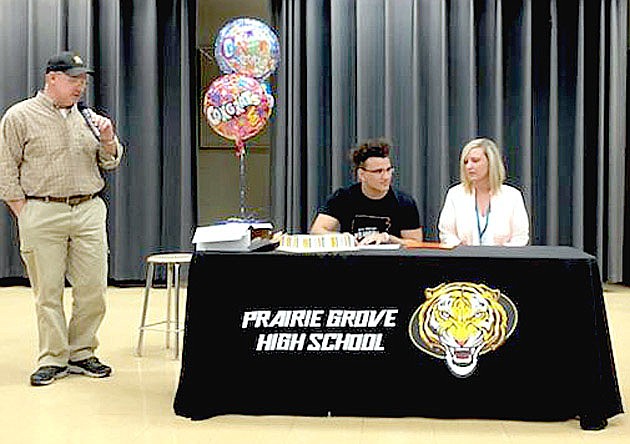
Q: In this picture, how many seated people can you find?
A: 2